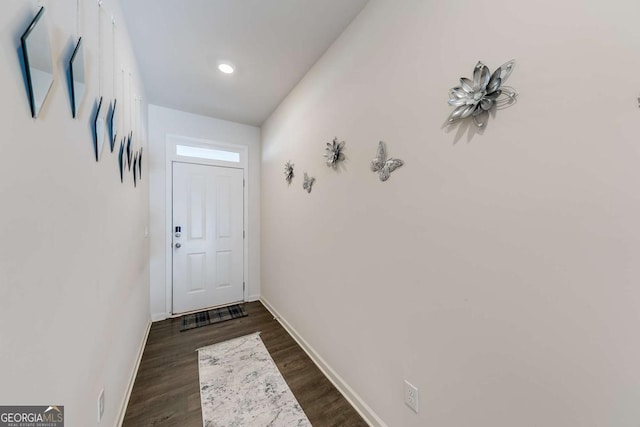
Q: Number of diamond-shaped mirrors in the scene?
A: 8